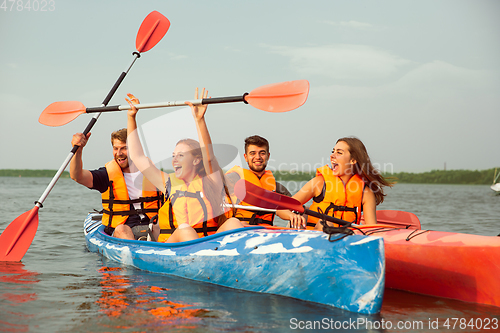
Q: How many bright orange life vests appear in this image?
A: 4